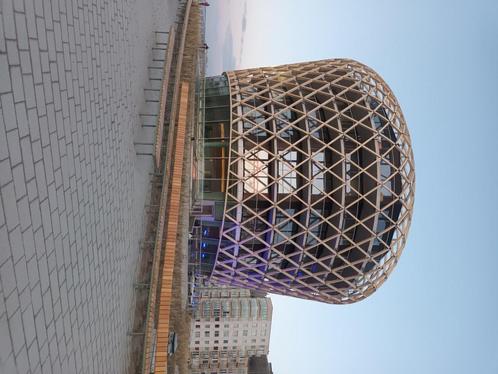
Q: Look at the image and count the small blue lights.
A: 3